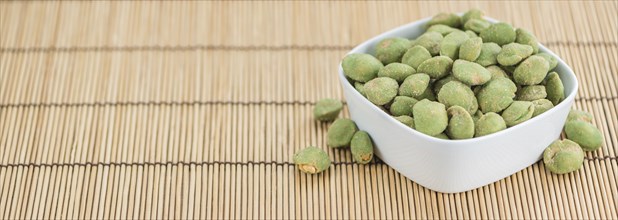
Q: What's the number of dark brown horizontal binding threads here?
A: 3